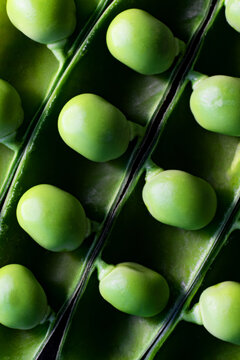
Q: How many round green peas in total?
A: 11